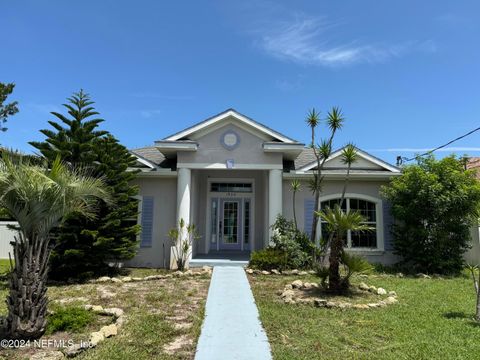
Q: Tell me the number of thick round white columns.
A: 2